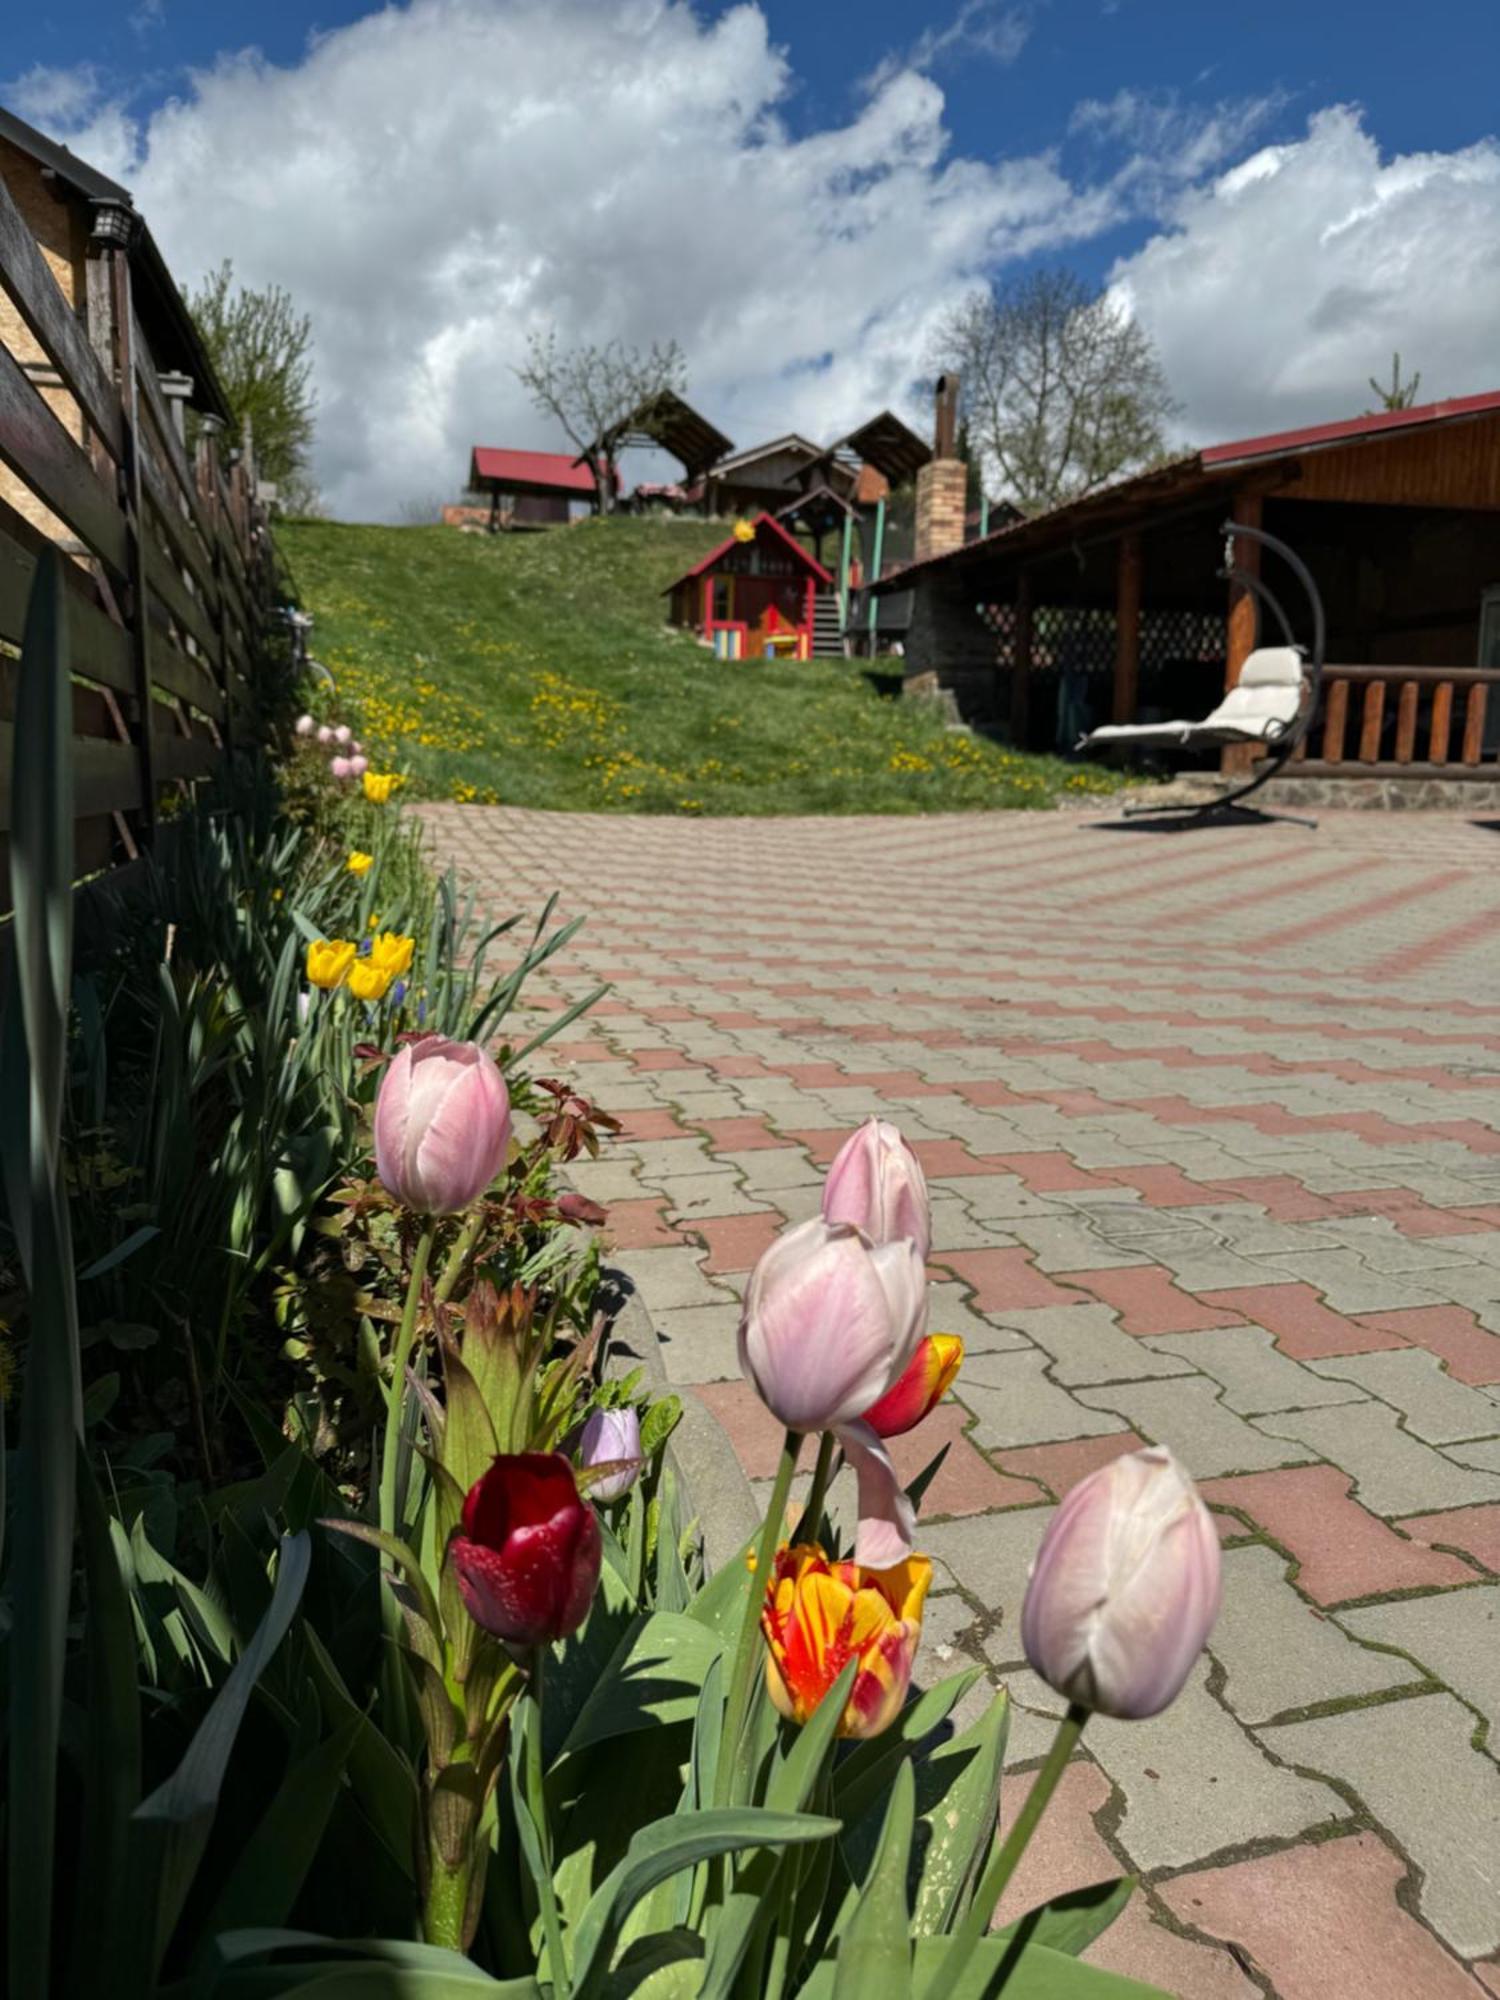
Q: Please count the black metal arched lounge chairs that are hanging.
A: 1